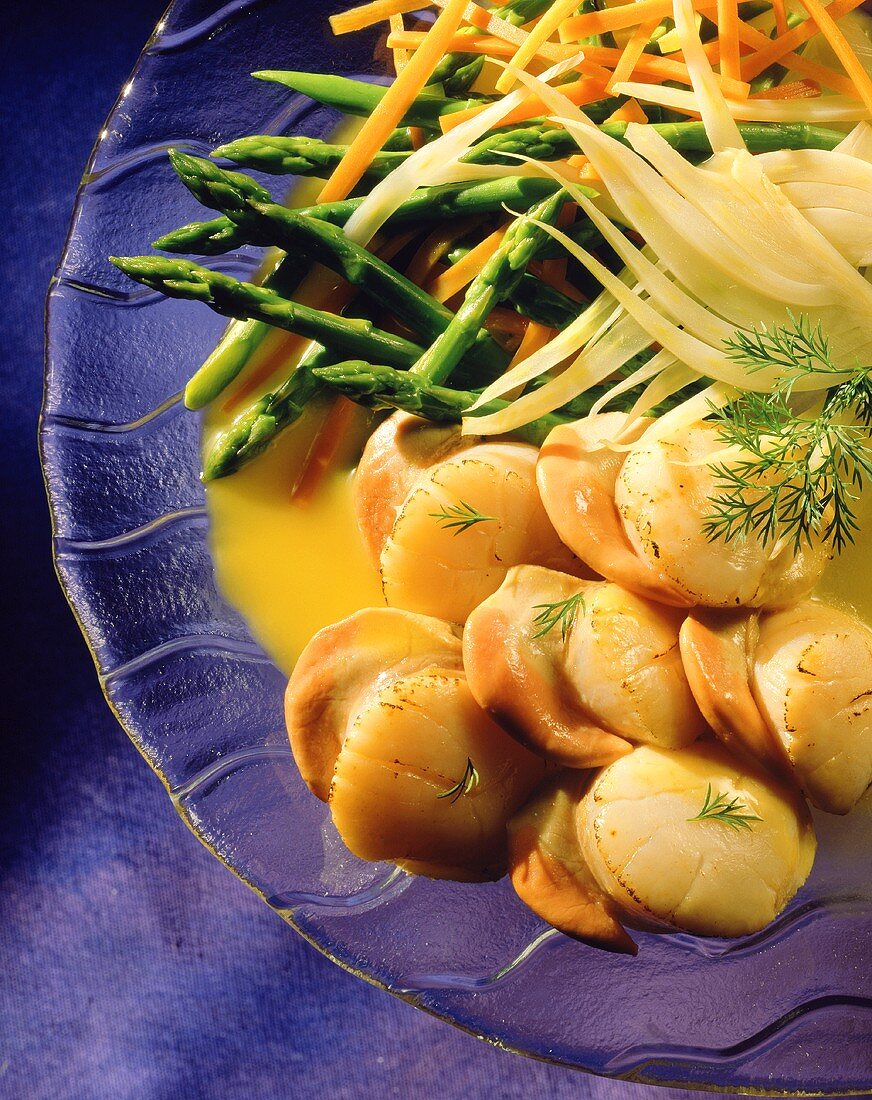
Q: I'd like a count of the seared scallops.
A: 6